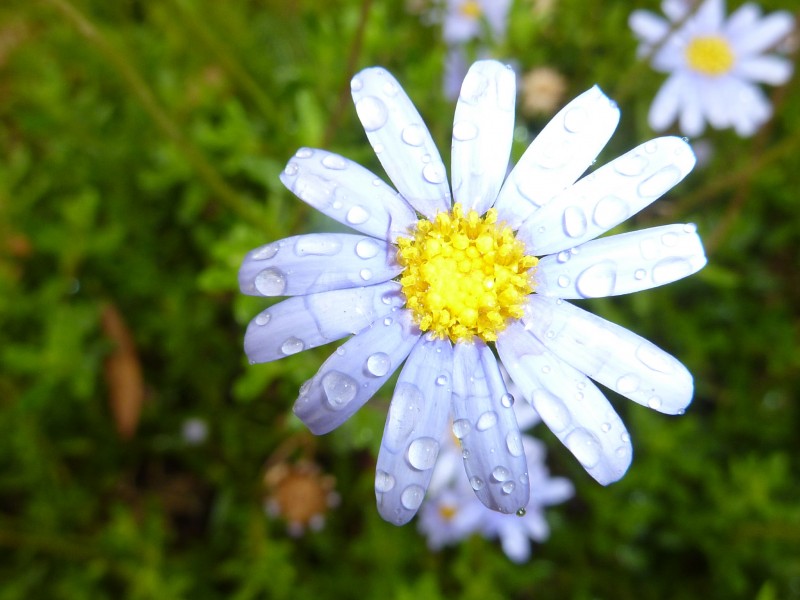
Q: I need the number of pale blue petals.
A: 13